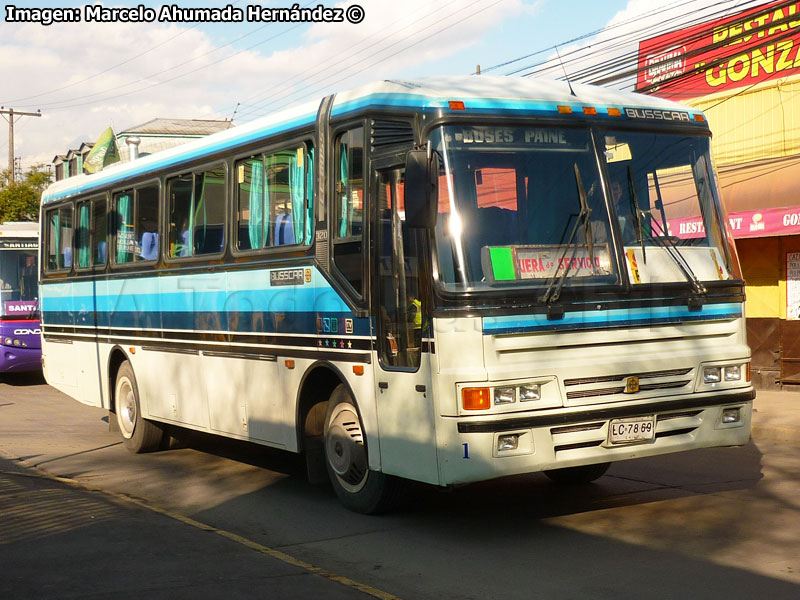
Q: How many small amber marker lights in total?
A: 8